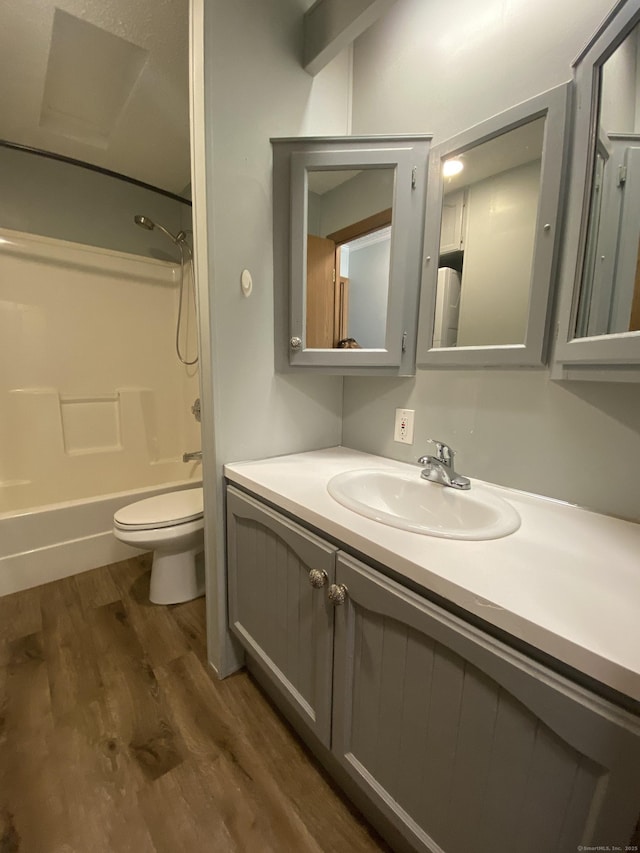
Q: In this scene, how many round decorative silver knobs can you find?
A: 3